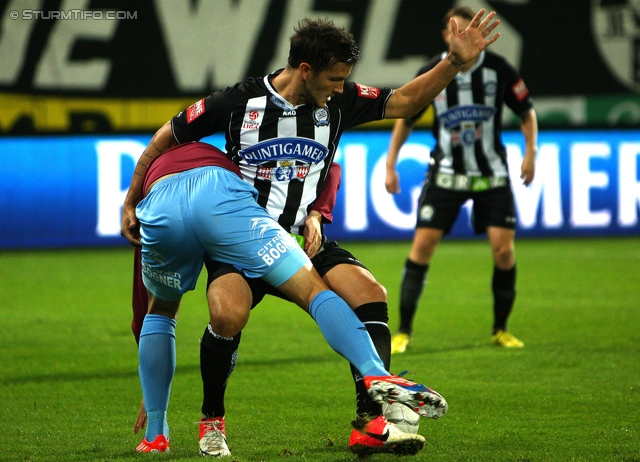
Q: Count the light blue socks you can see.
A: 2